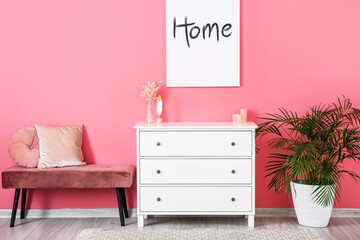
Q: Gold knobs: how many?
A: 6